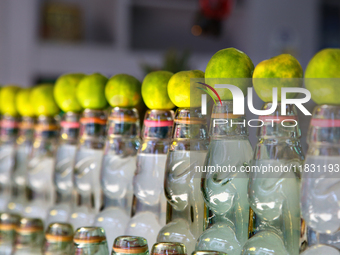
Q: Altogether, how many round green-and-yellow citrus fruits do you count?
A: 11